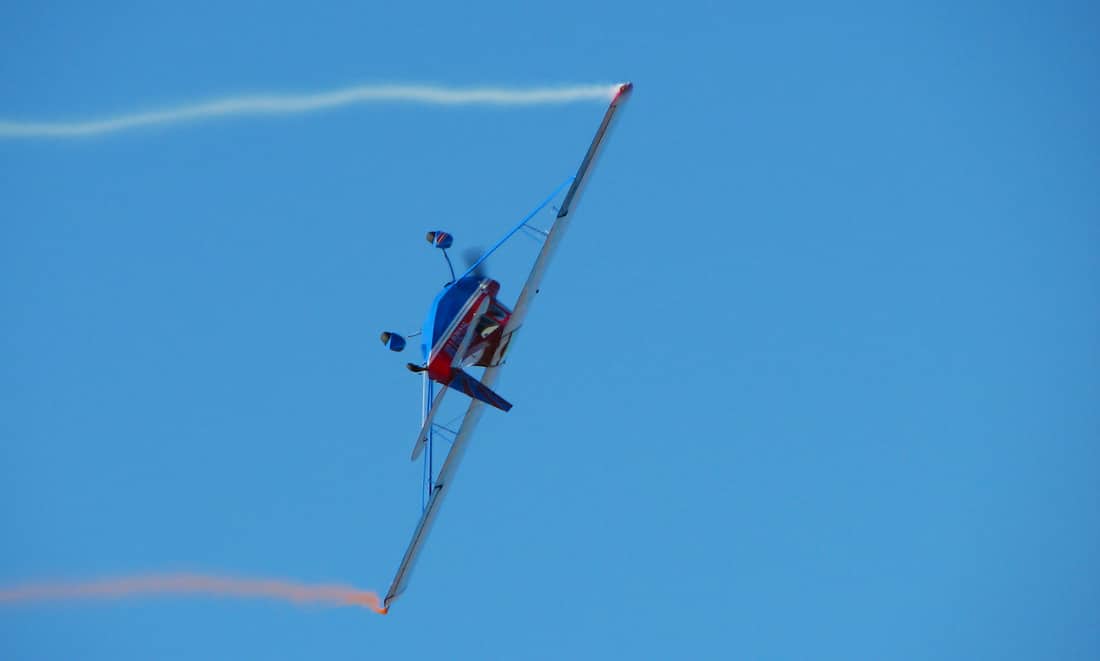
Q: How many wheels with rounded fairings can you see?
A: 2